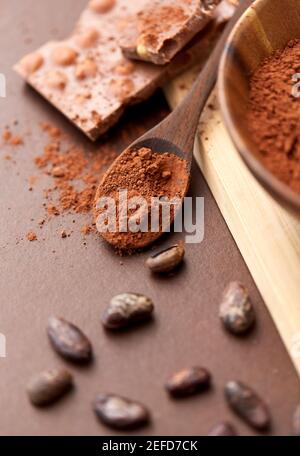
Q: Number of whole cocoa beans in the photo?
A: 8